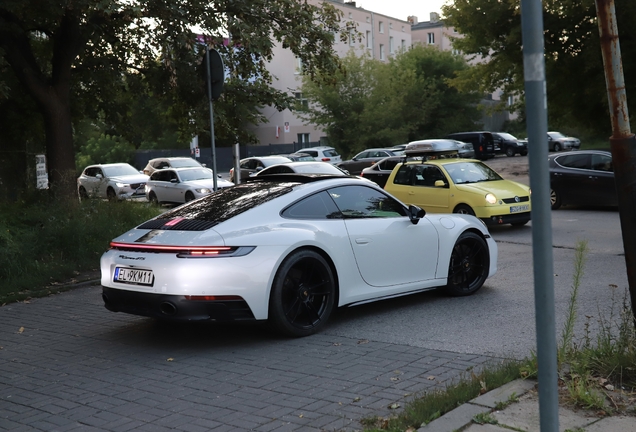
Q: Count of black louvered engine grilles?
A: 1